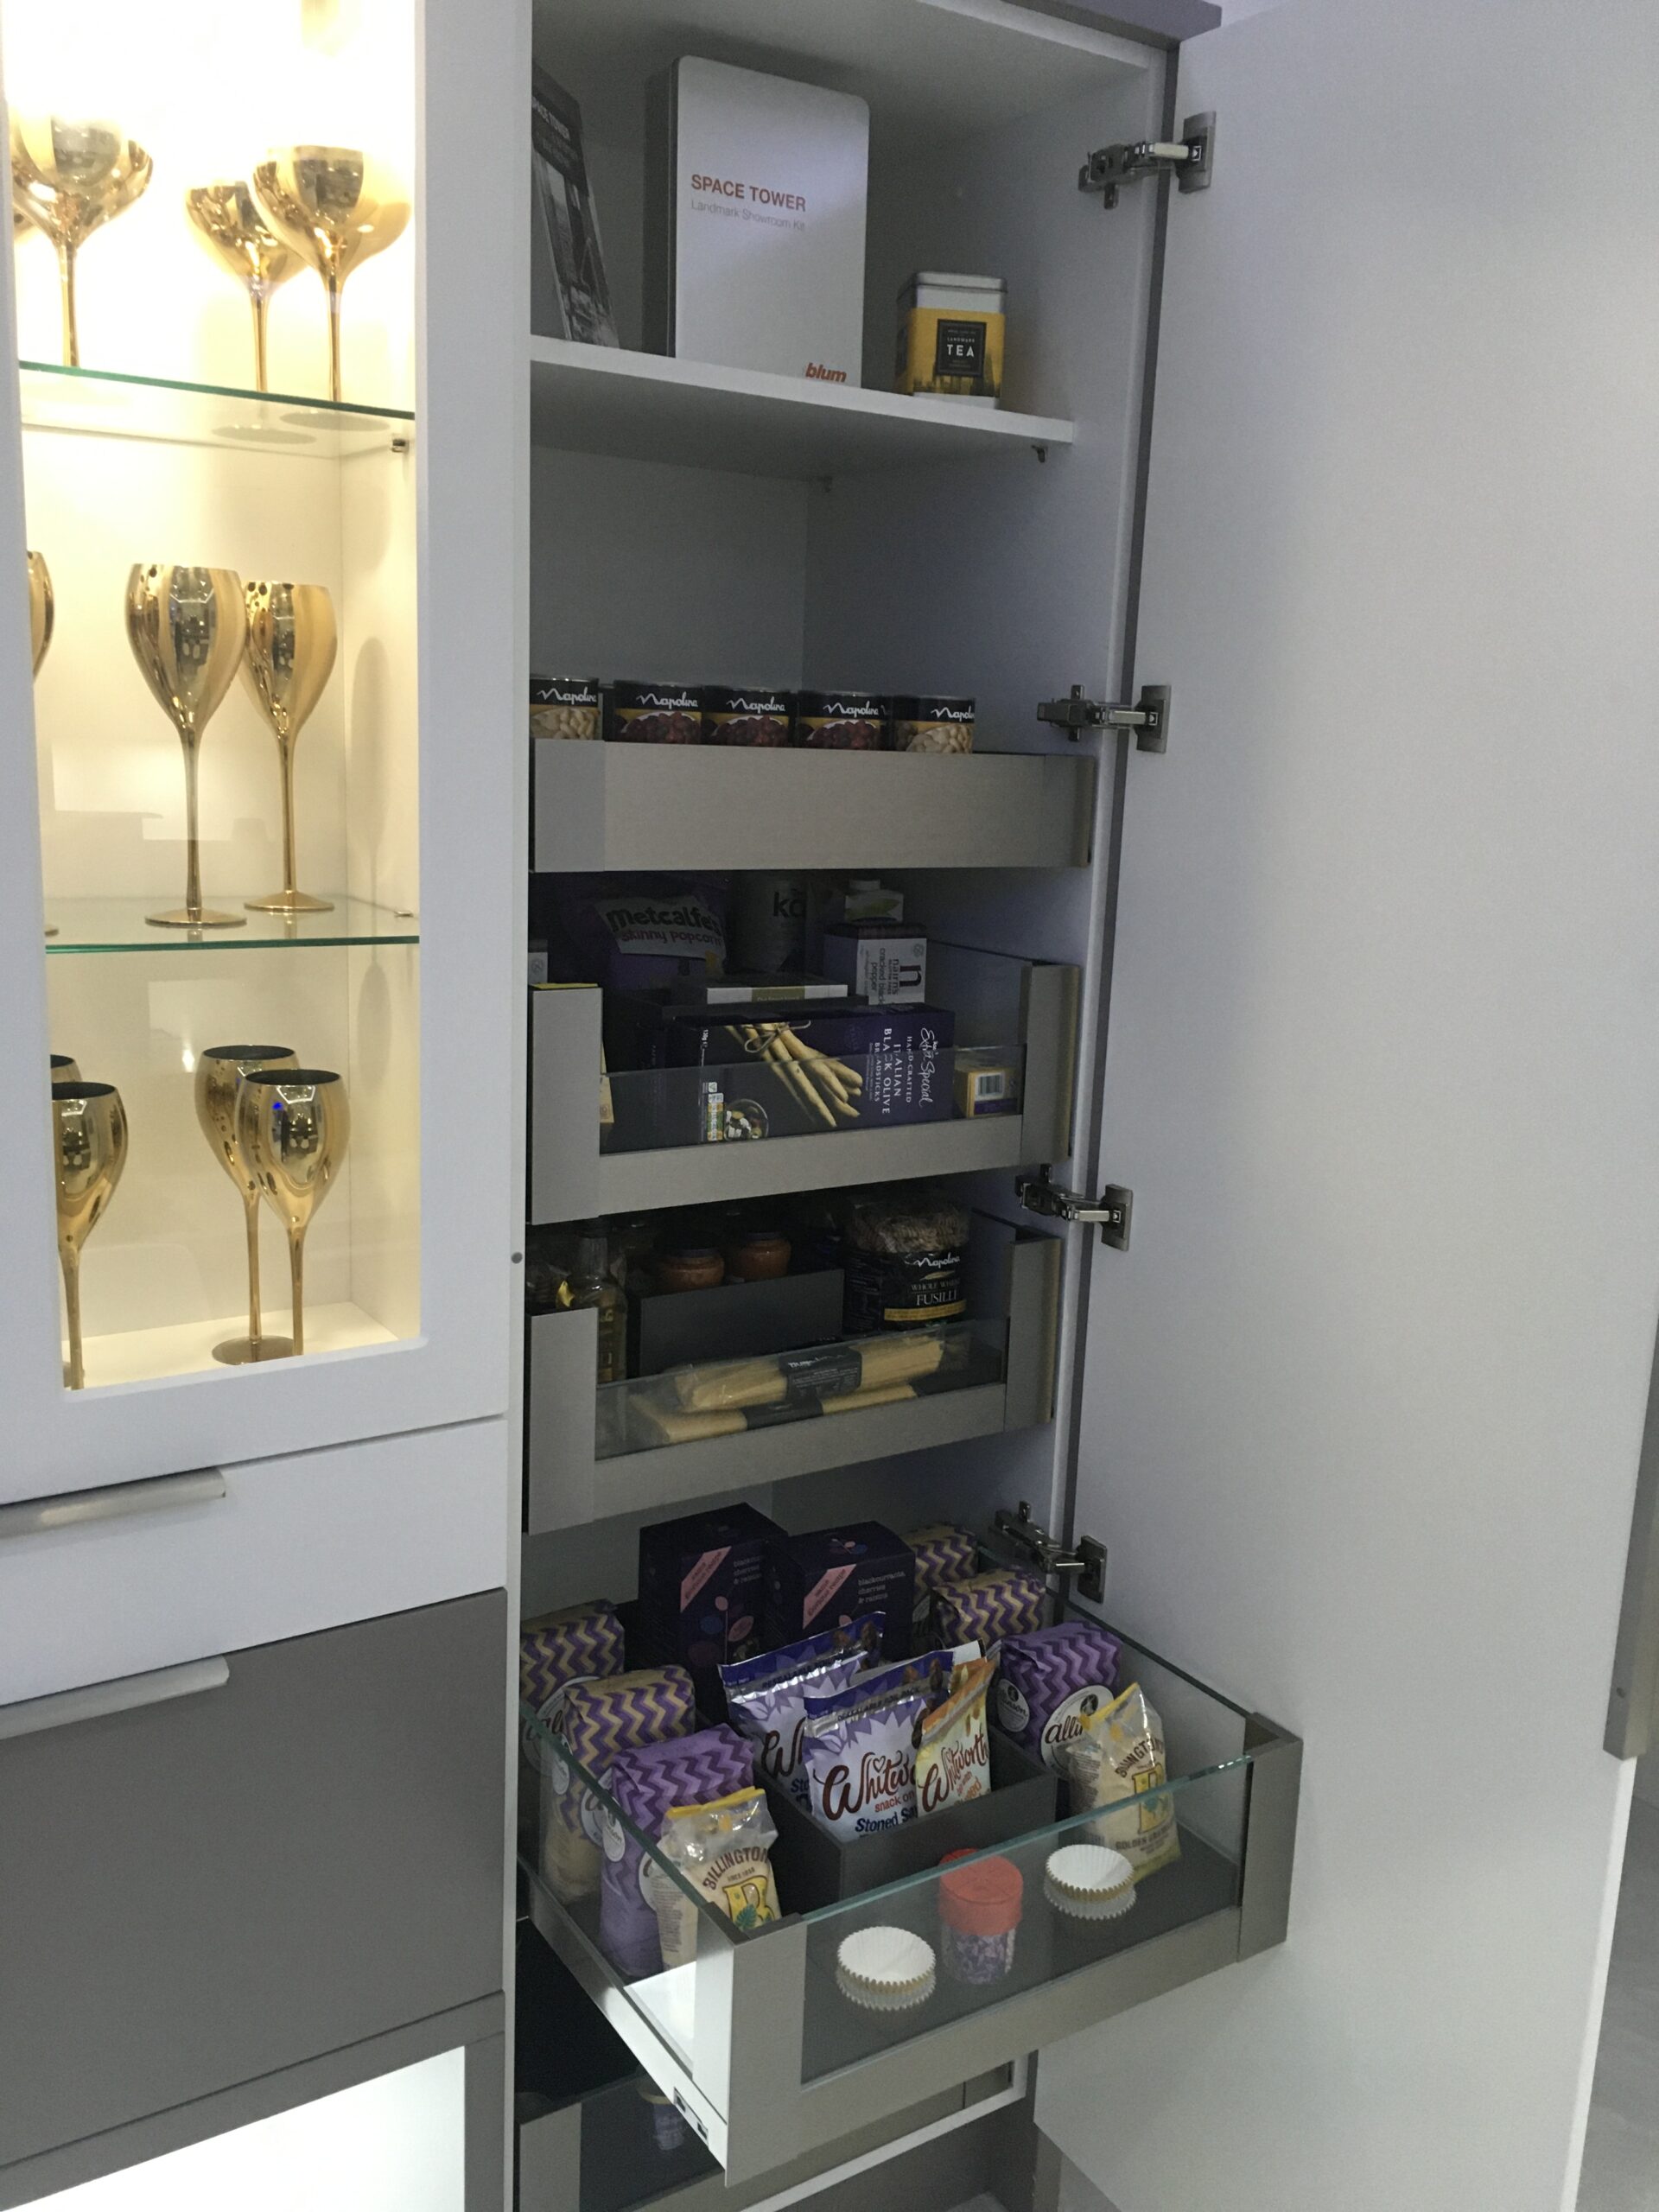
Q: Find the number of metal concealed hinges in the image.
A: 4